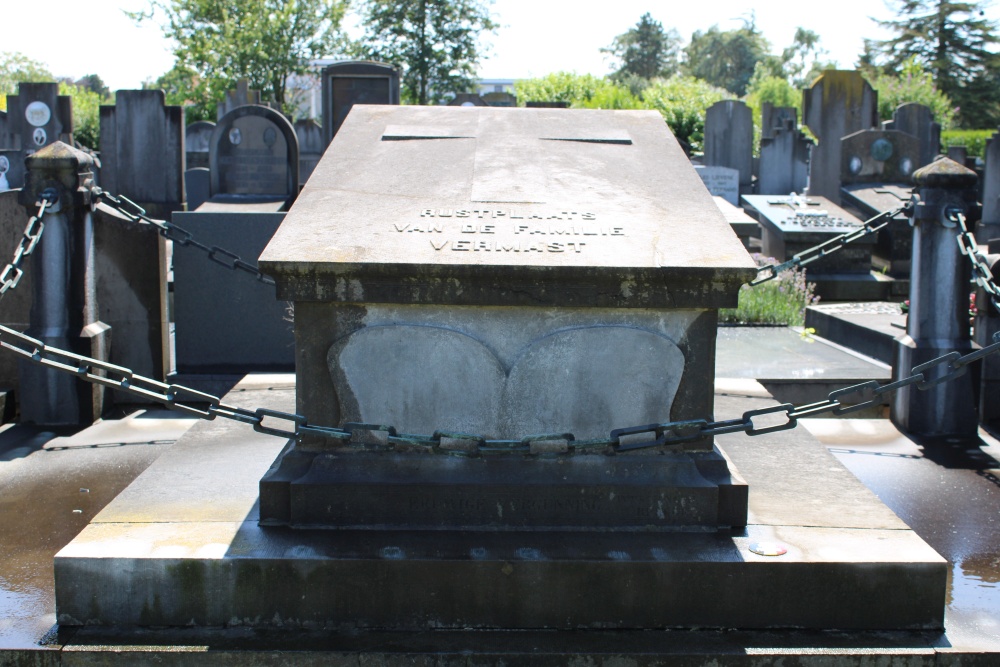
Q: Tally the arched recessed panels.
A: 2